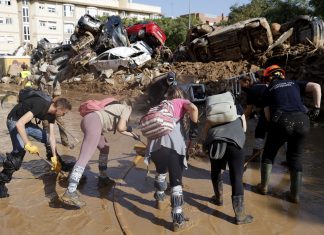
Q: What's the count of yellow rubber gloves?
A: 2